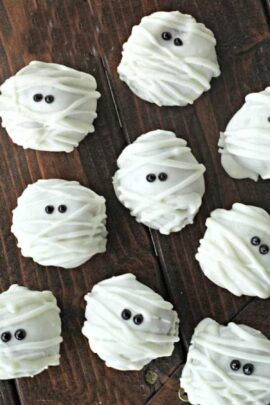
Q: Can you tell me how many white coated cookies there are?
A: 9